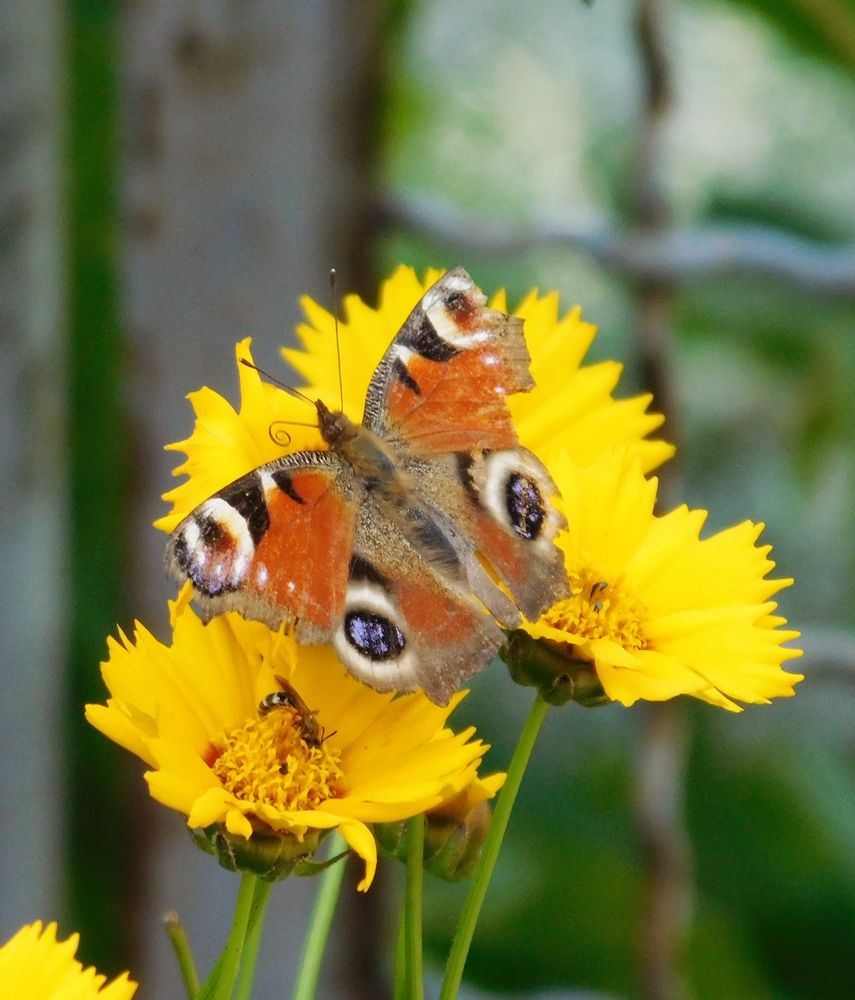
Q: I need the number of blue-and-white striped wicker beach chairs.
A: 0